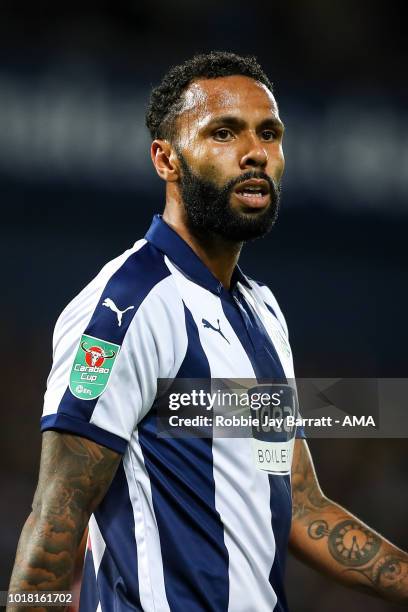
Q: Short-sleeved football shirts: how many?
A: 1